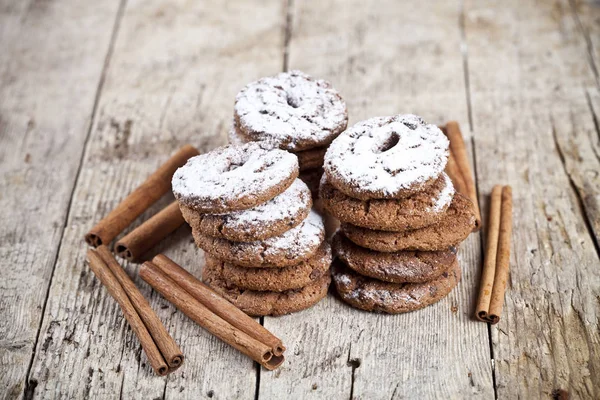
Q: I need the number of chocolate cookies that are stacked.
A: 13